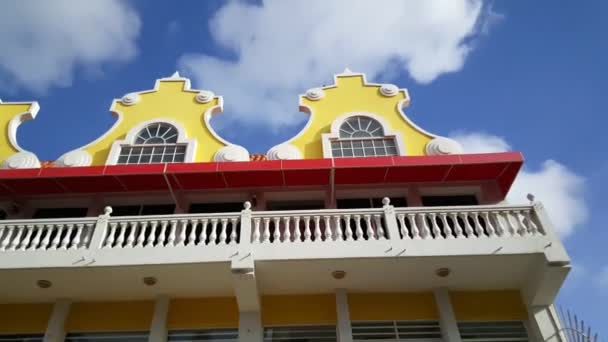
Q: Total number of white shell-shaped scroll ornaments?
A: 9